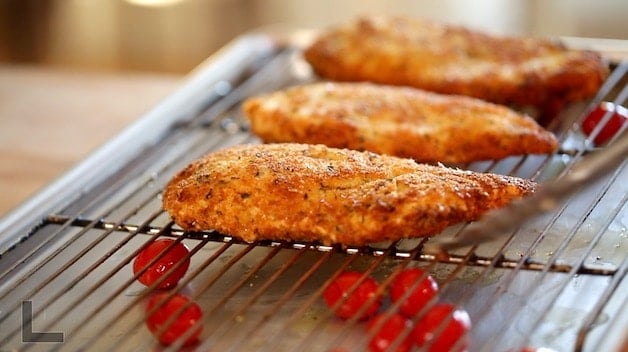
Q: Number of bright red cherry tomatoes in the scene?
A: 7